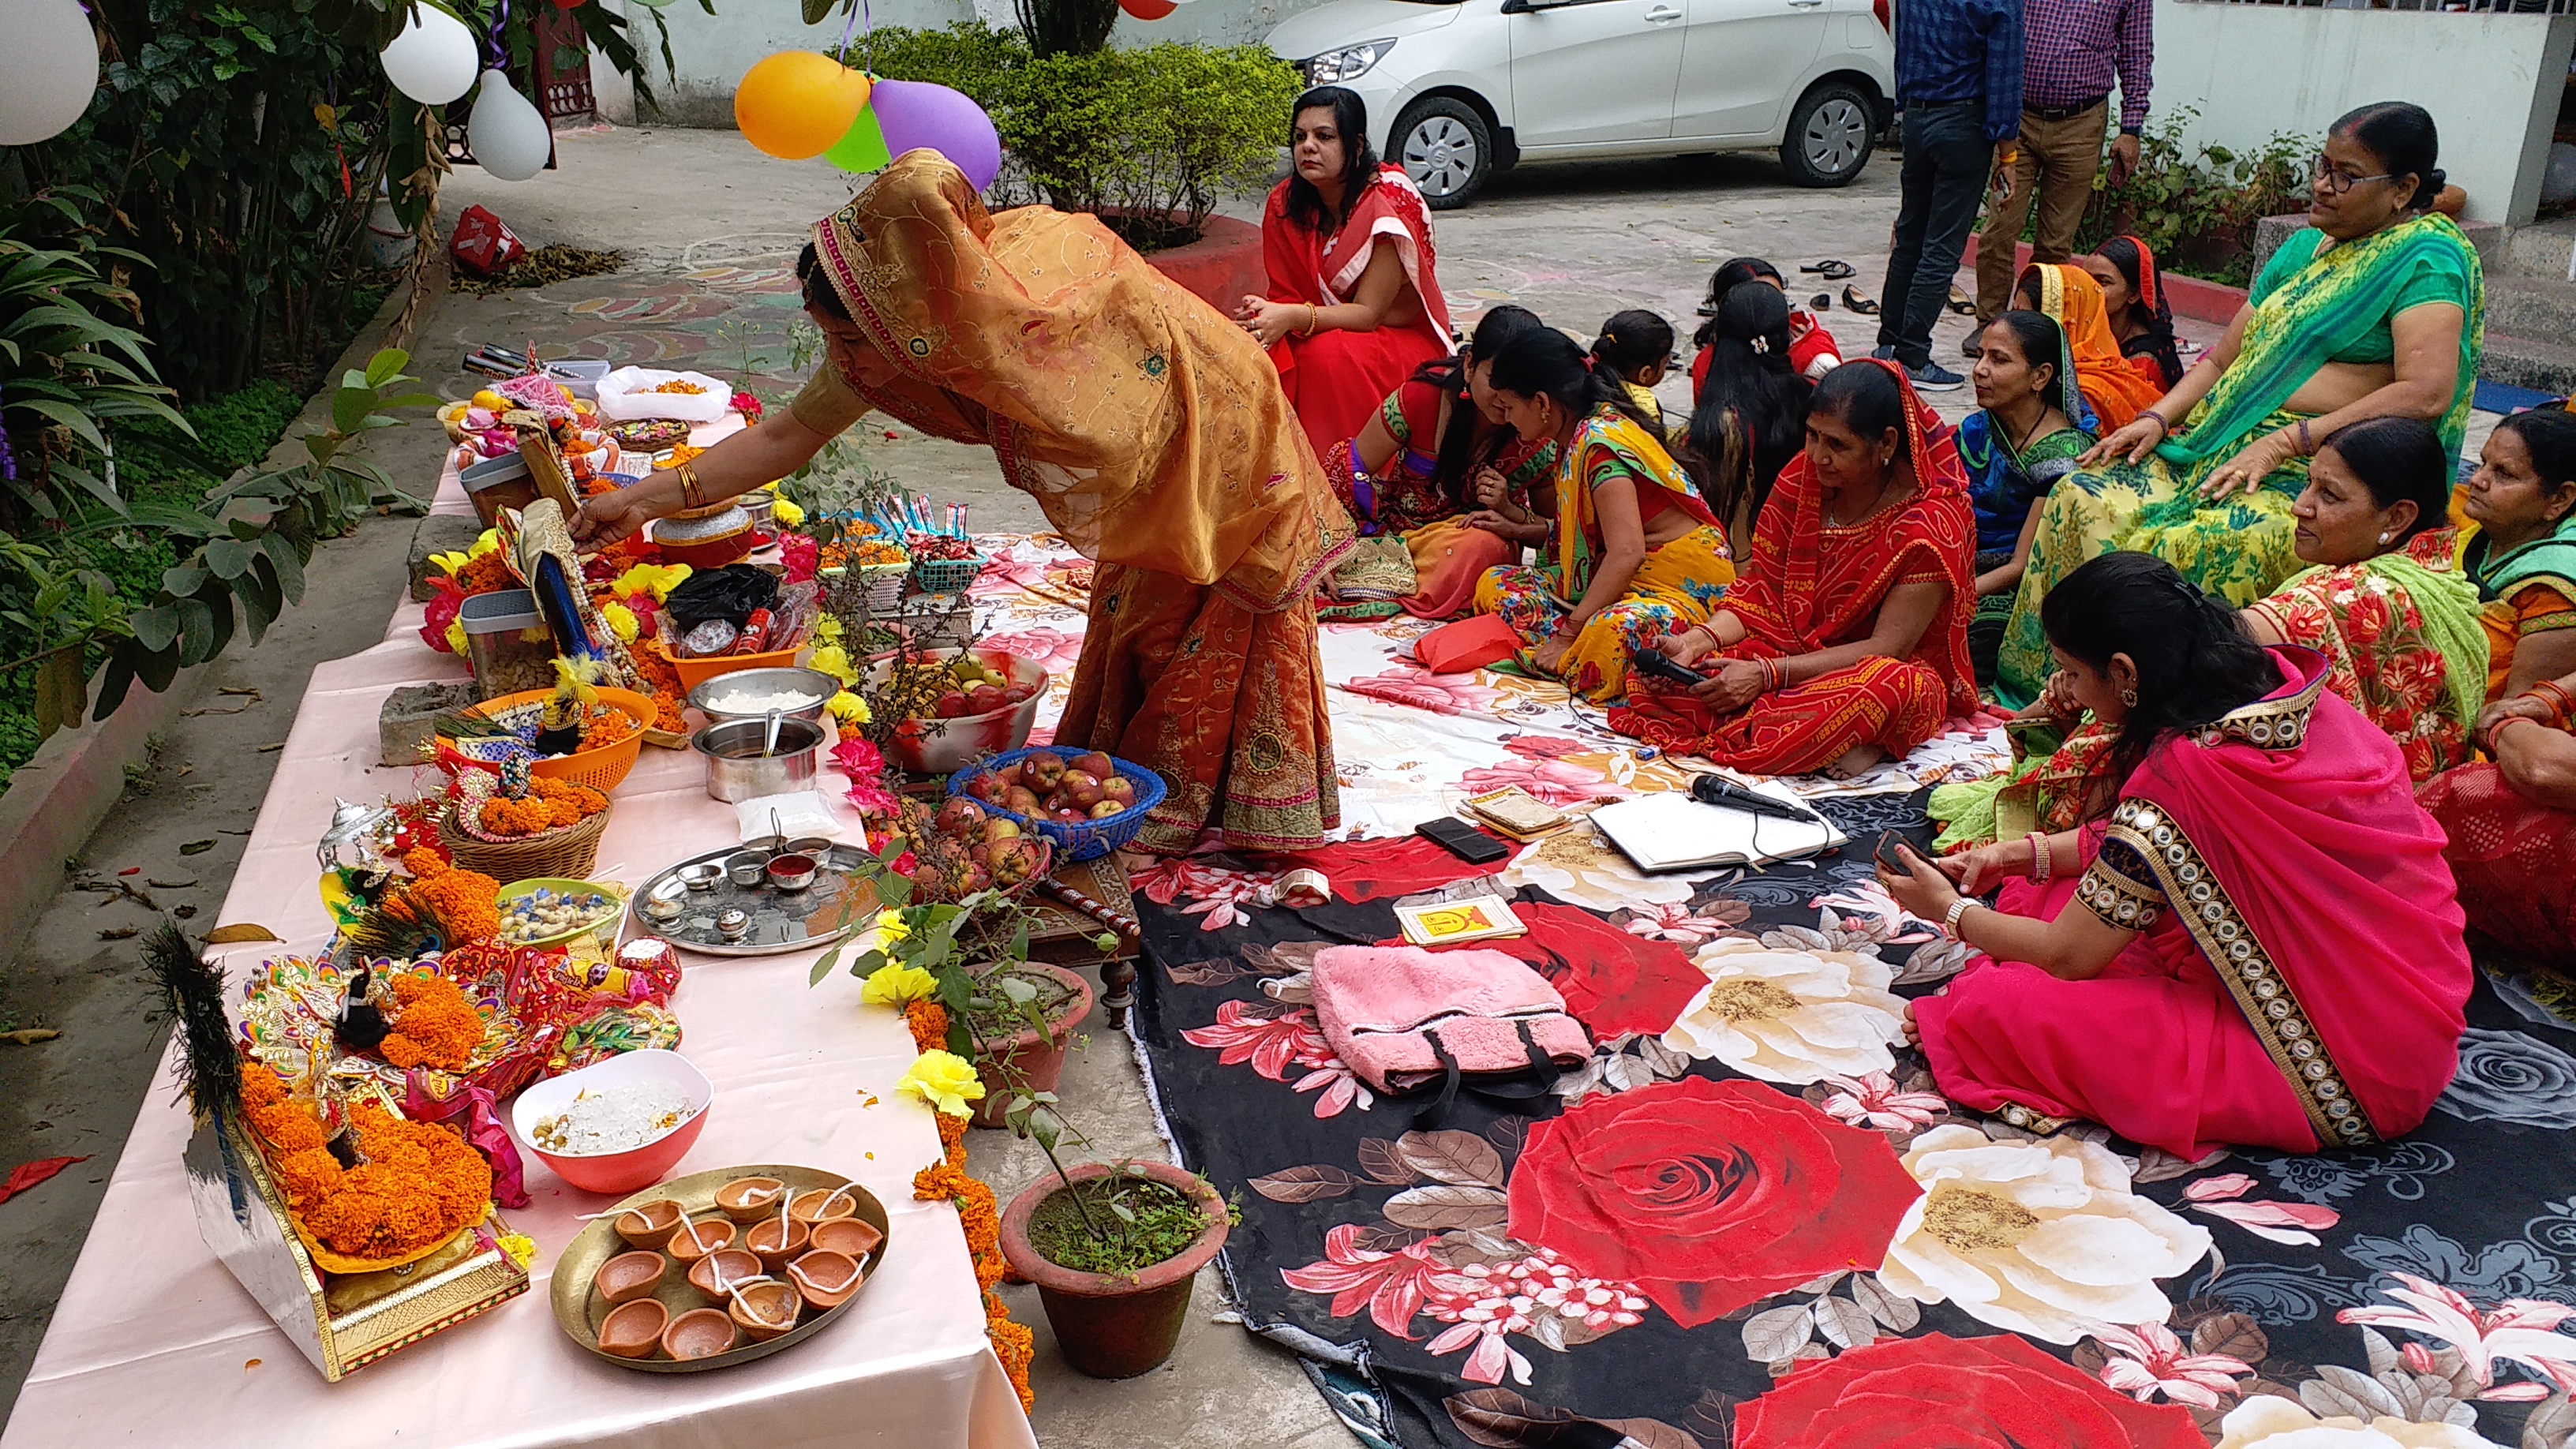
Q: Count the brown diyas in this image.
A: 12